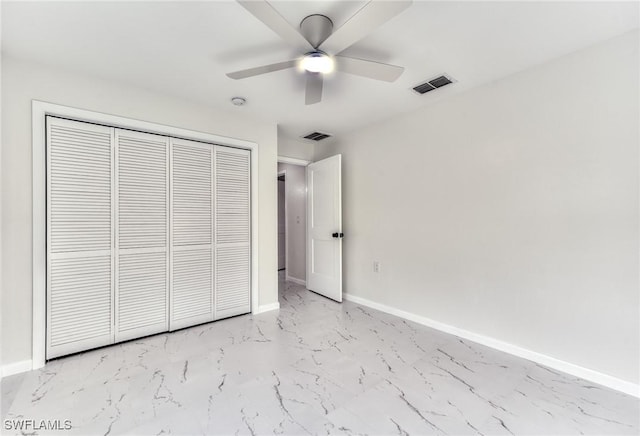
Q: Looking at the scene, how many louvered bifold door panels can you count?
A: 4